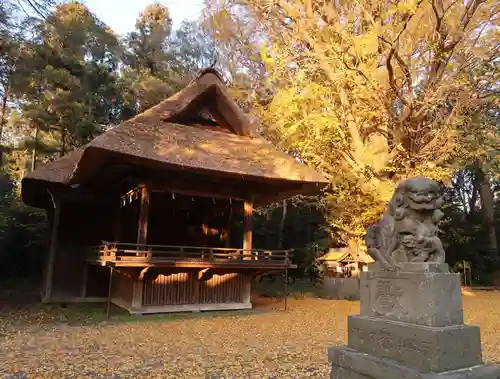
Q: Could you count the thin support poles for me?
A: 2